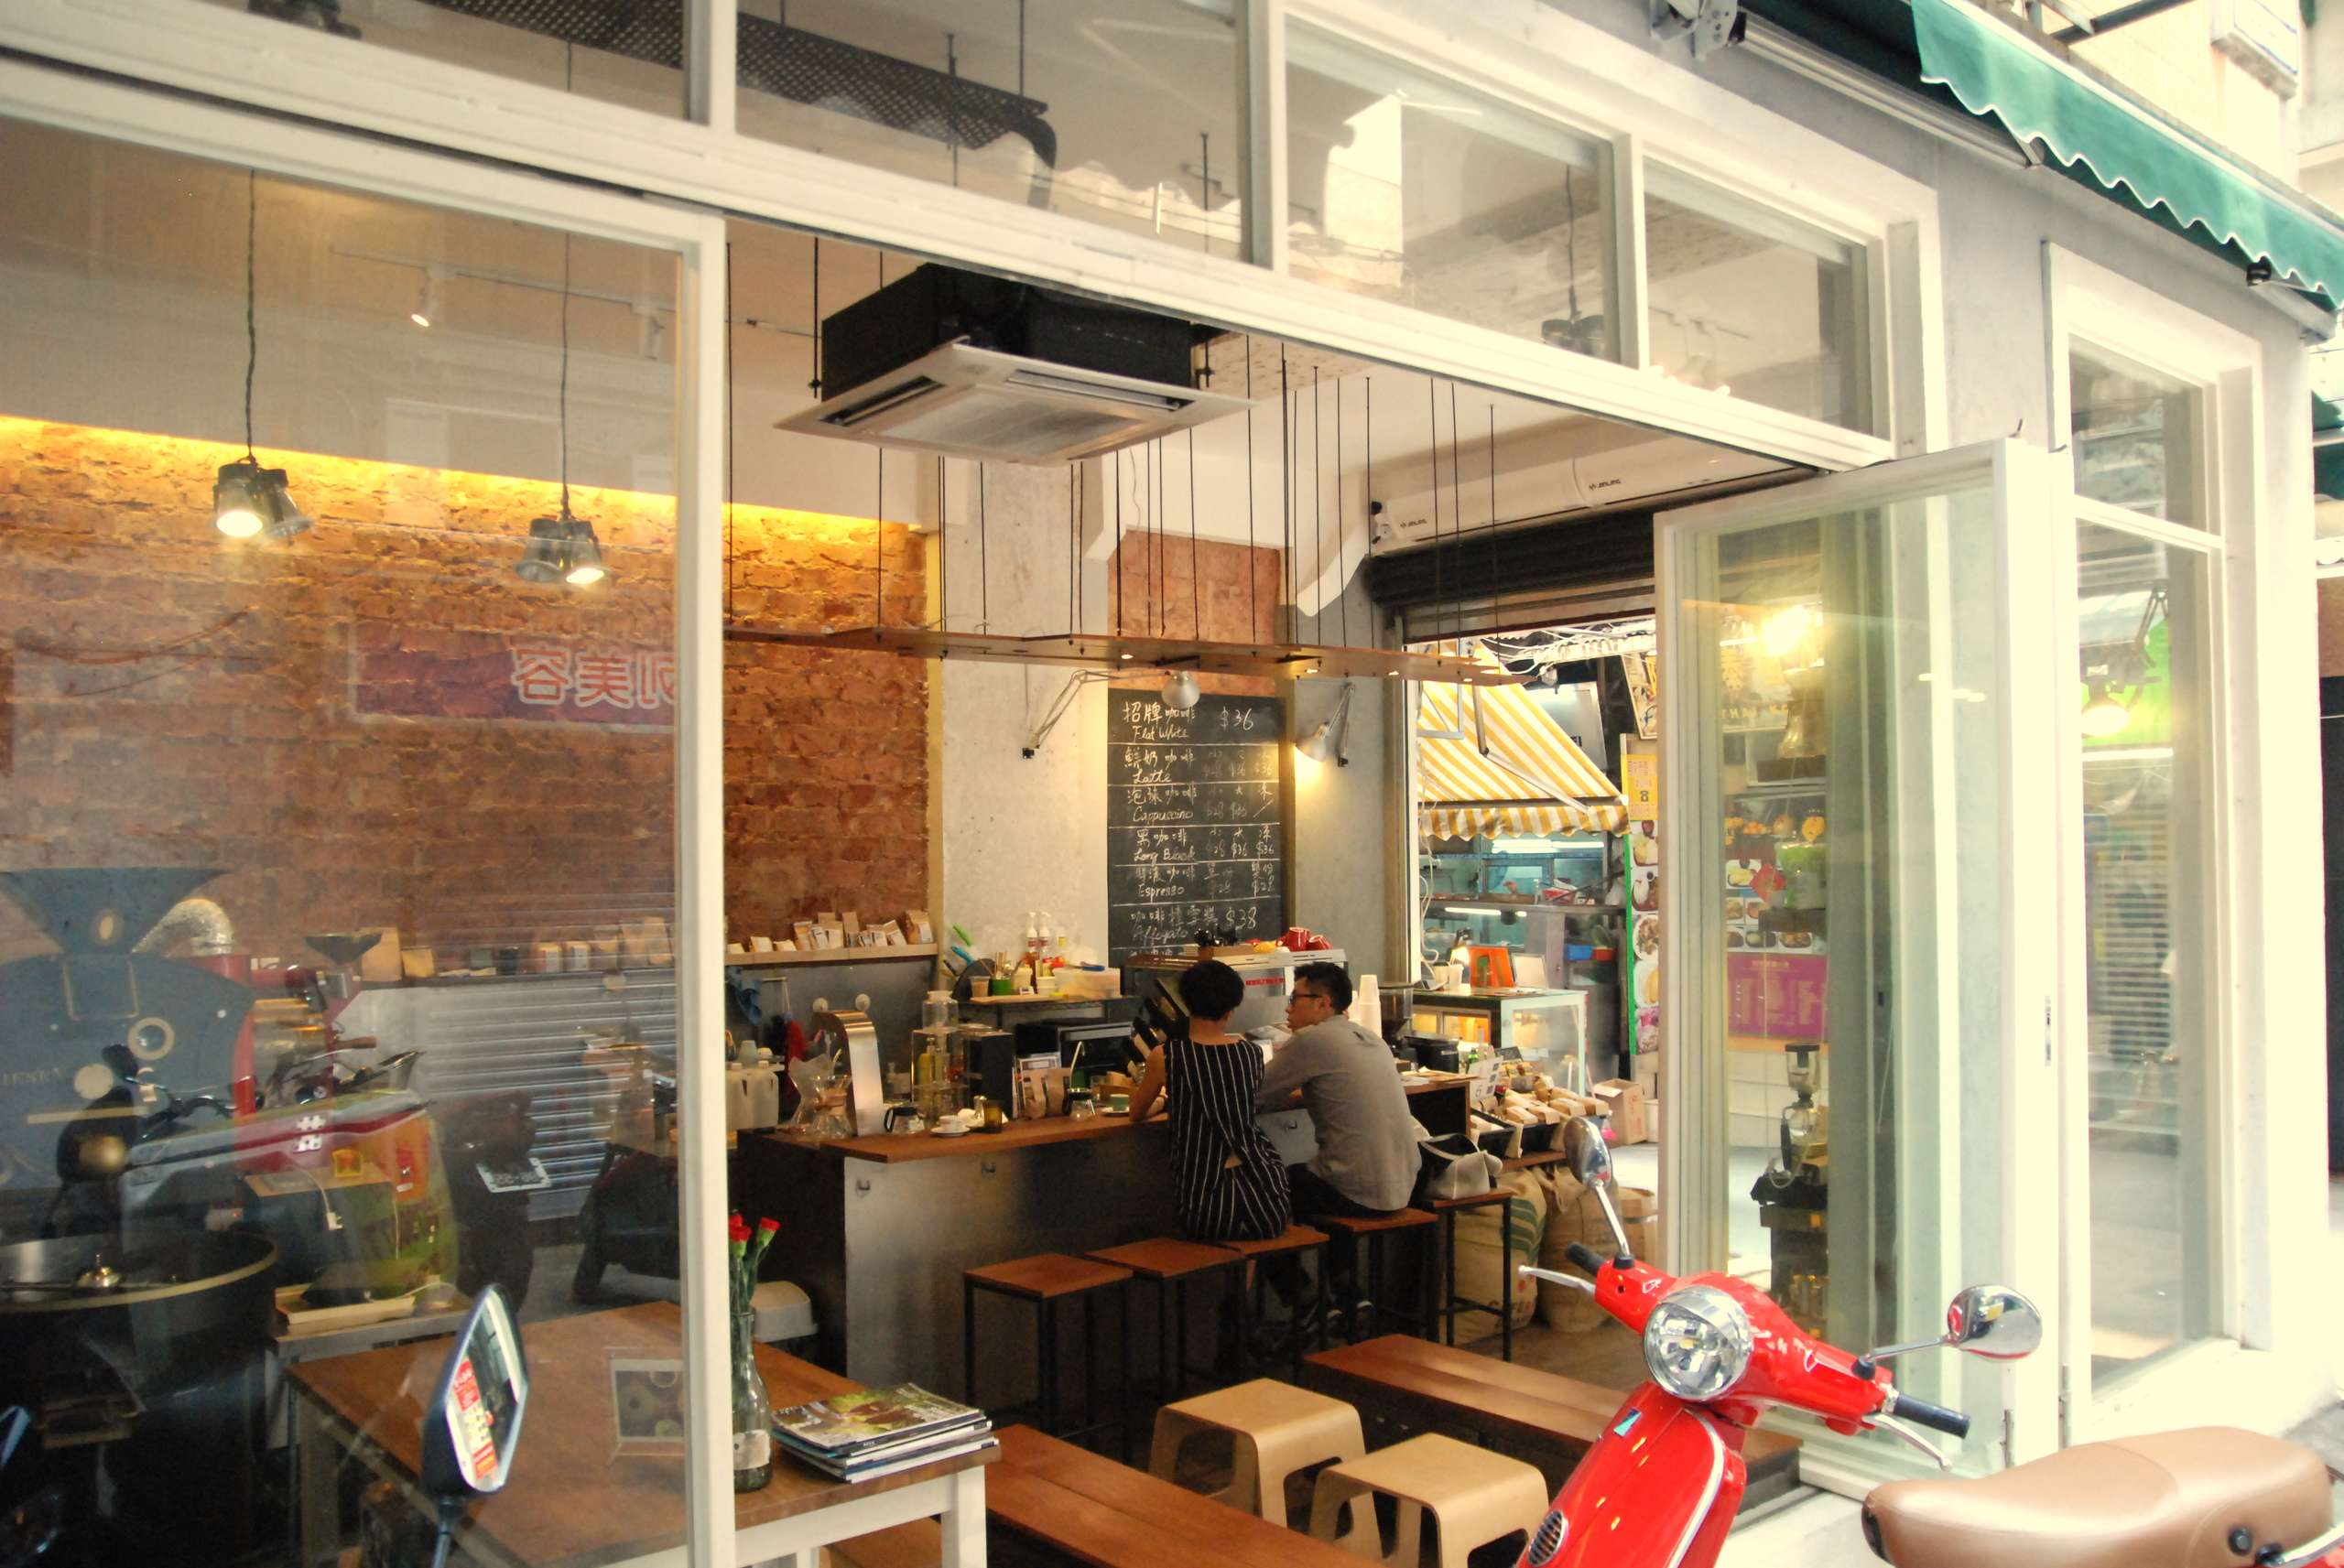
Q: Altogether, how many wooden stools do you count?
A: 7